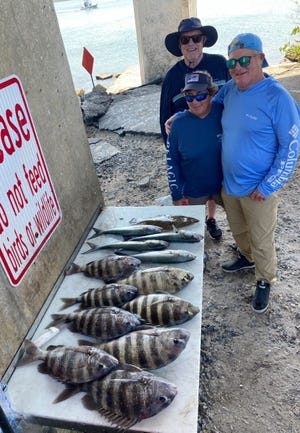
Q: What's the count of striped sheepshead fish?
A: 8